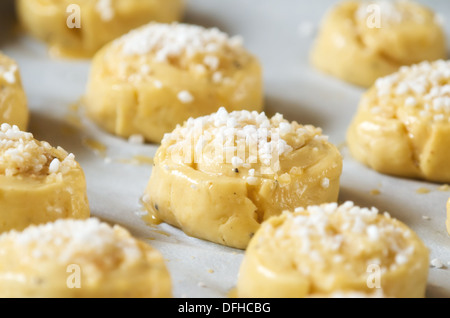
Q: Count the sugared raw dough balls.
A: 9